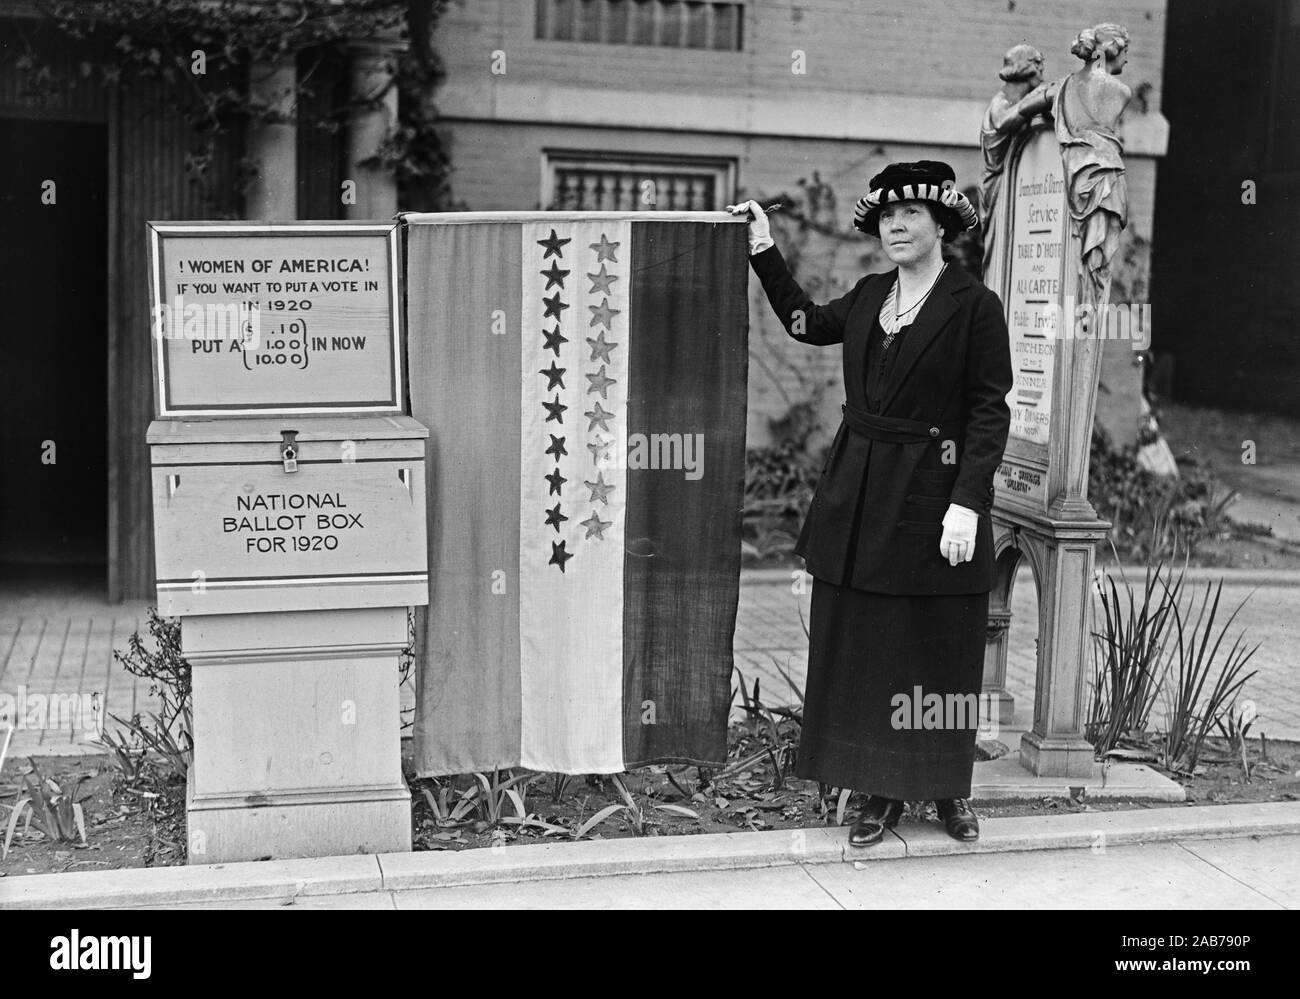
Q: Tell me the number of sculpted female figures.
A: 2